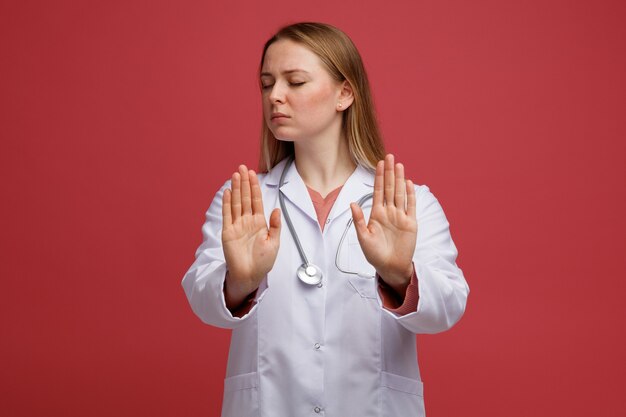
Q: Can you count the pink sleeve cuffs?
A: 2